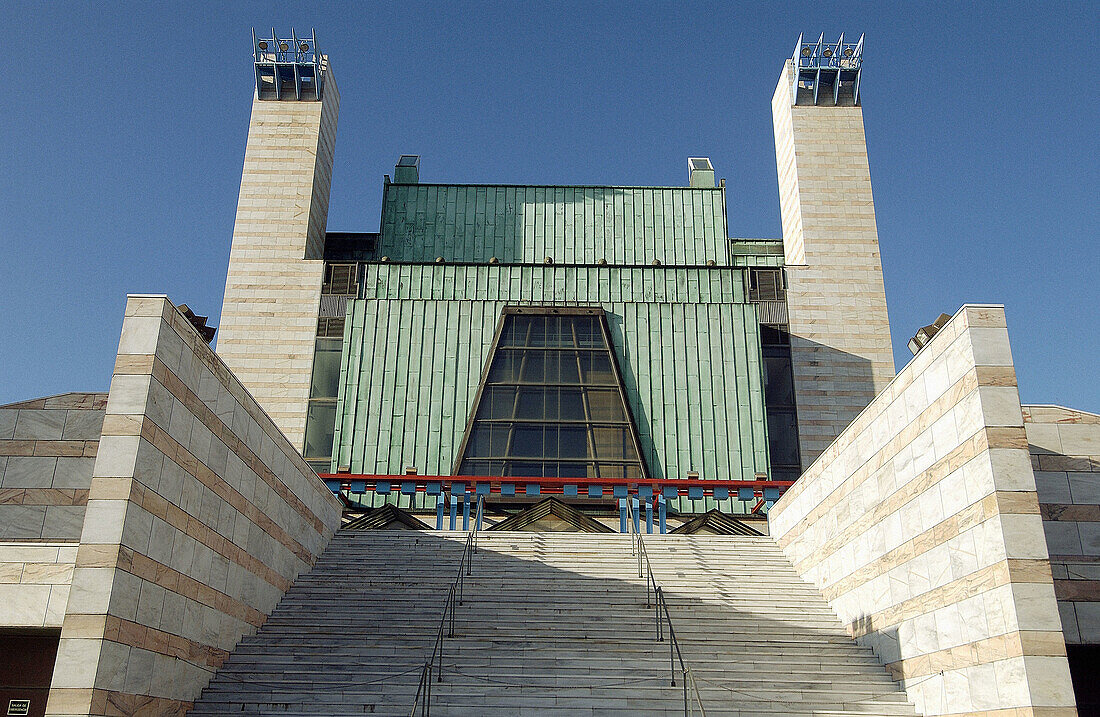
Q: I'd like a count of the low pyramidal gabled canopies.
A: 3